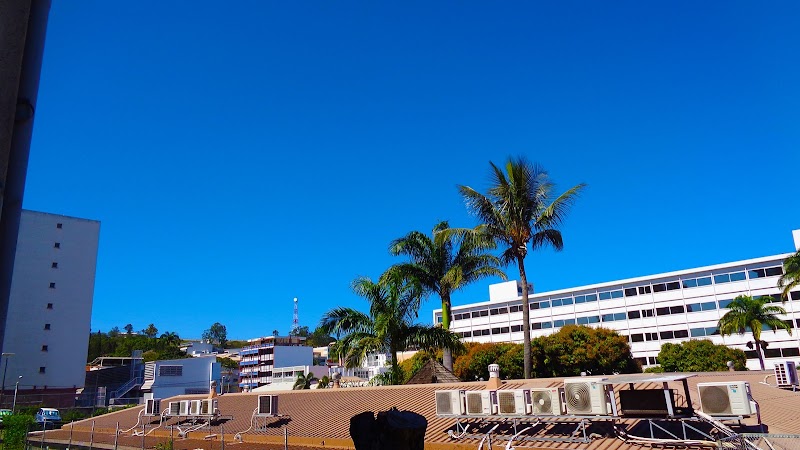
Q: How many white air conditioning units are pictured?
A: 13